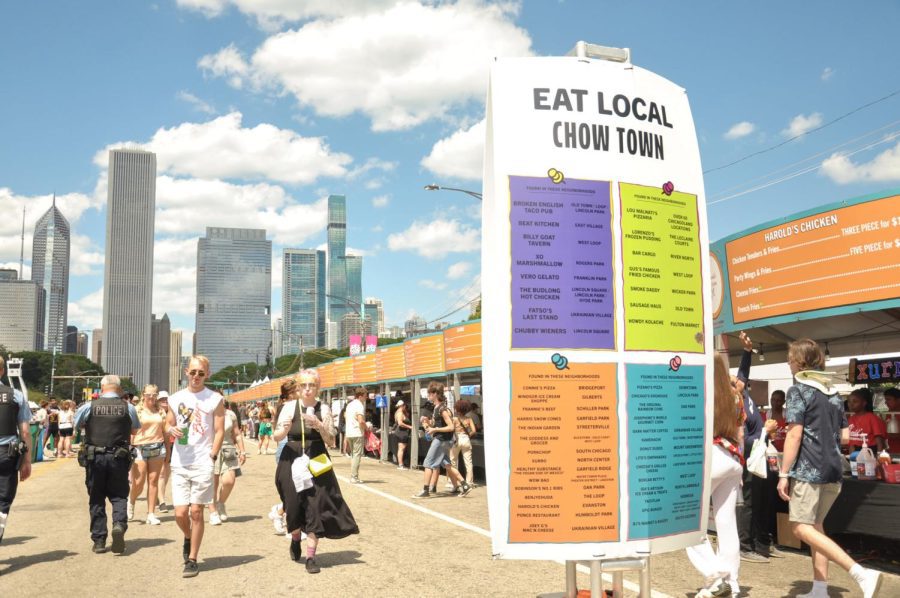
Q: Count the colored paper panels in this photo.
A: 4